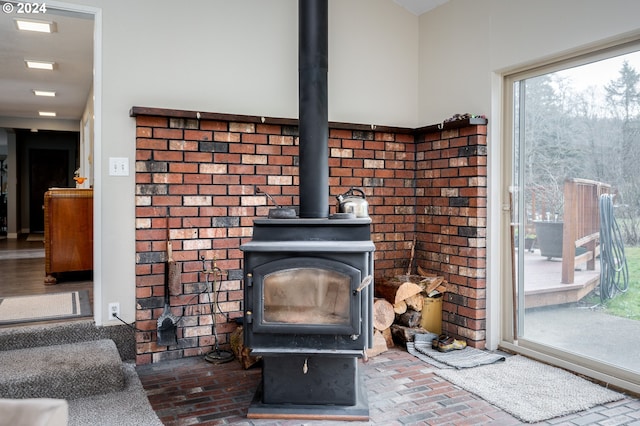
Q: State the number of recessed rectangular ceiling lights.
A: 4